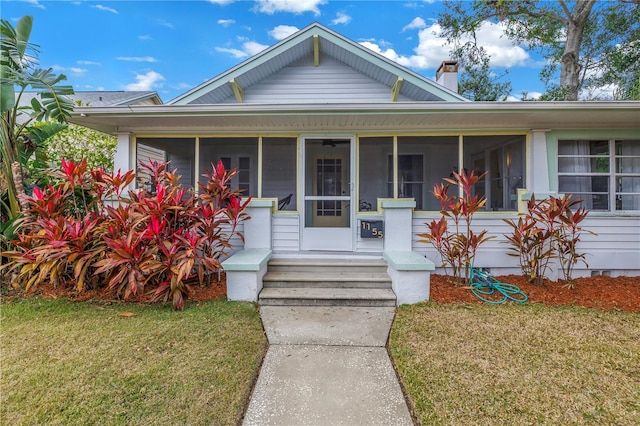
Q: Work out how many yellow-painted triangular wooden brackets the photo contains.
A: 3